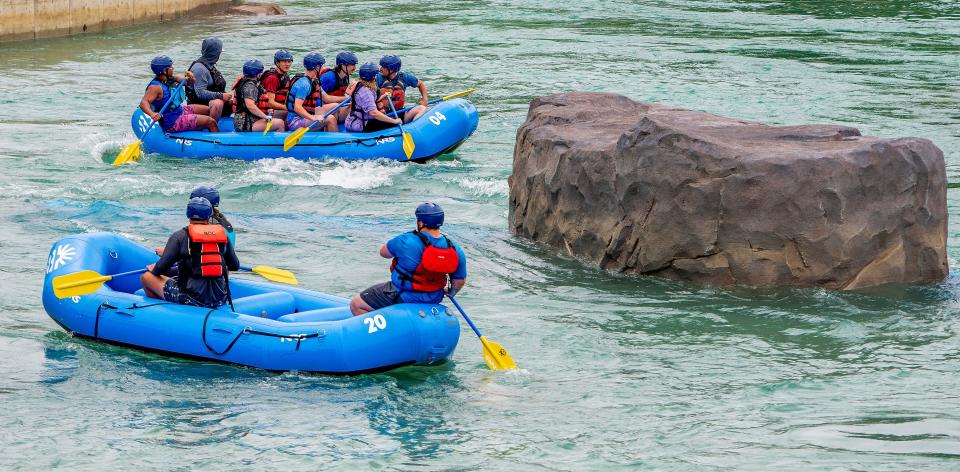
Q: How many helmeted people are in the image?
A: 10